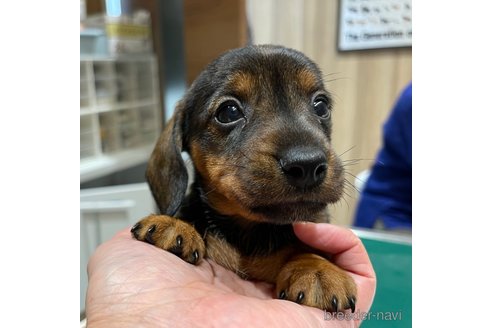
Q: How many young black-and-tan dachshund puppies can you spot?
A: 1